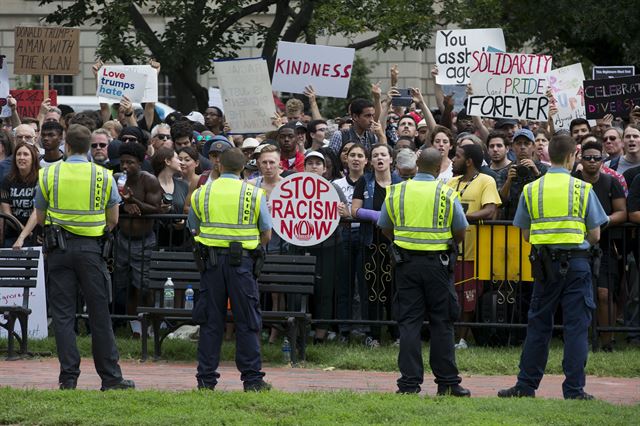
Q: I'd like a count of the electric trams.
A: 0